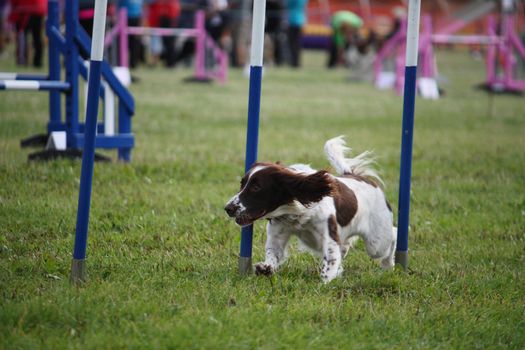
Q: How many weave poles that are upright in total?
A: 3